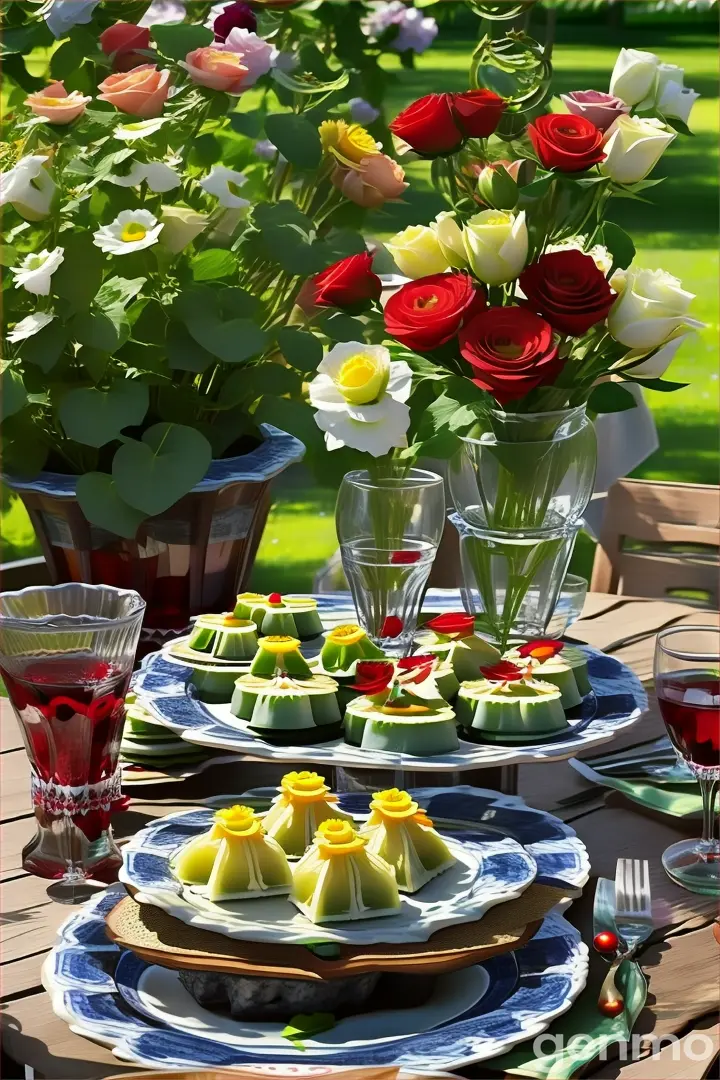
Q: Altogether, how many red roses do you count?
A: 7